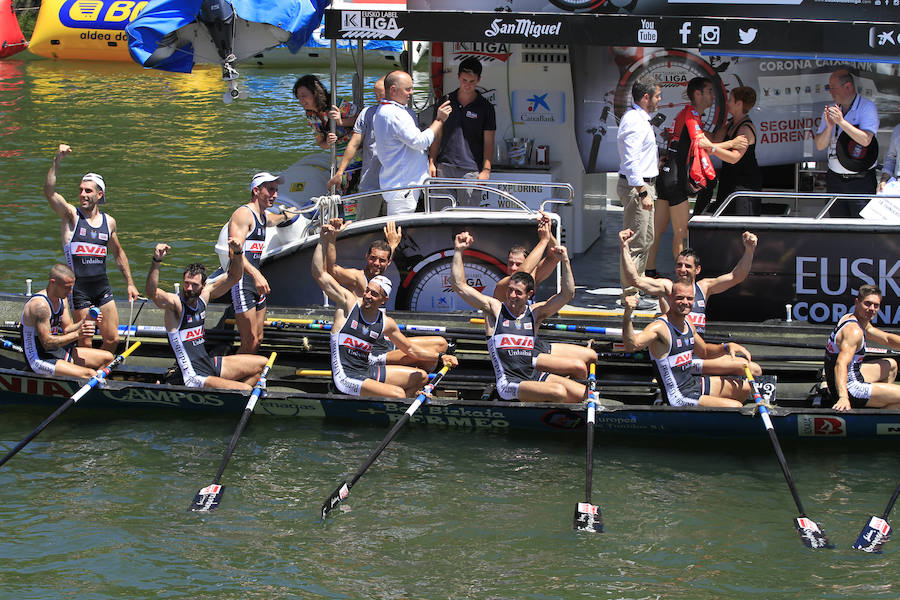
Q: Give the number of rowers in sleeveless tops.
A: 11